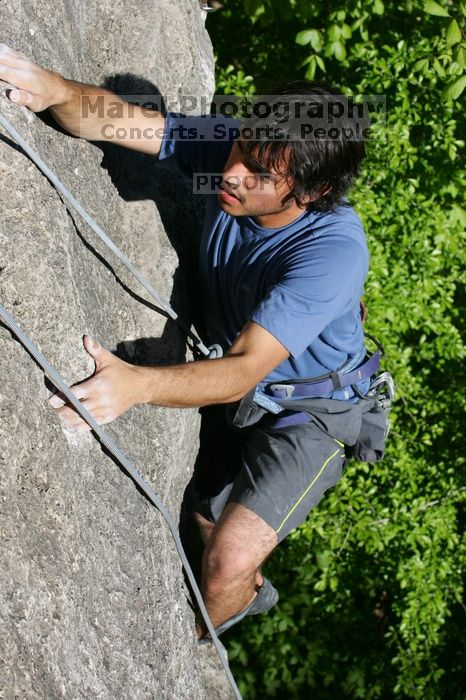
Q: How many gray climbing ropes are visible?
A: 2